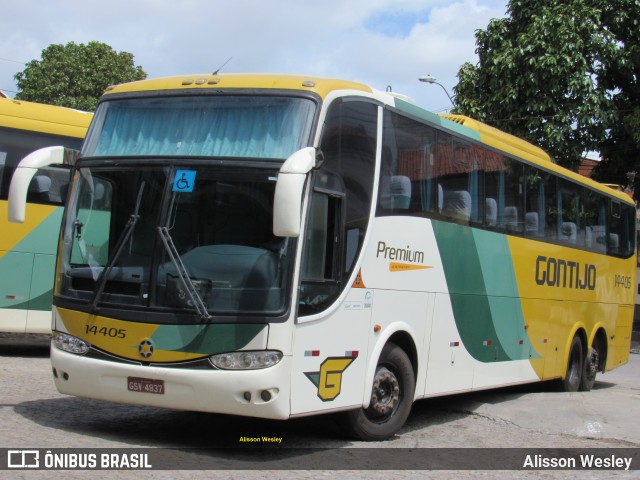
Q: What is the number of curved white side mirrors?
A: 2